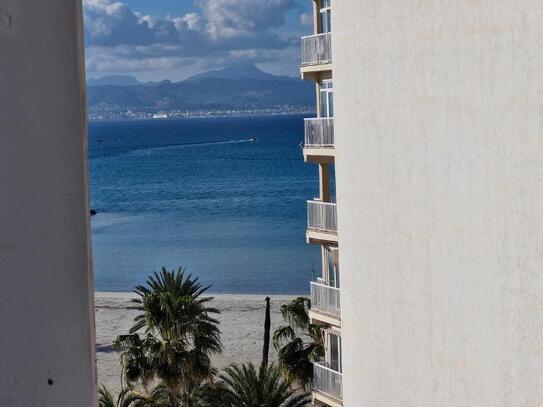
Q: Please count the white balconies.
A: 5